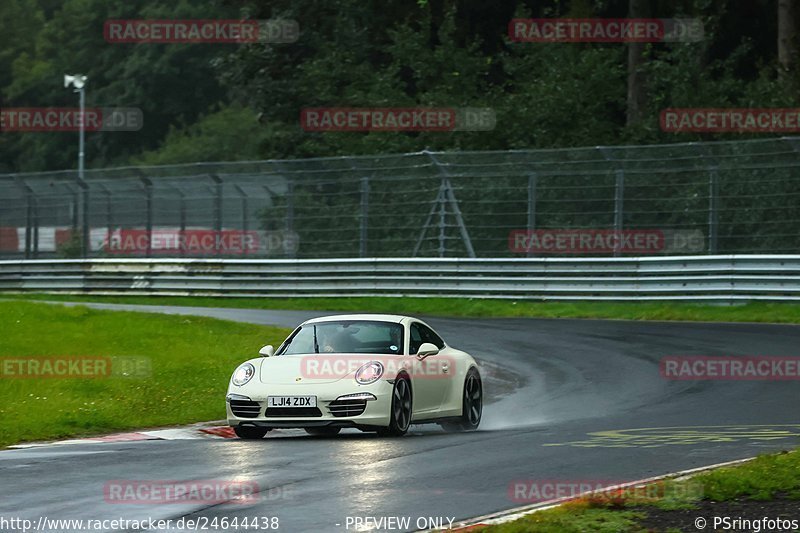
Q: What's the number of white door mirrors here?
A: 2